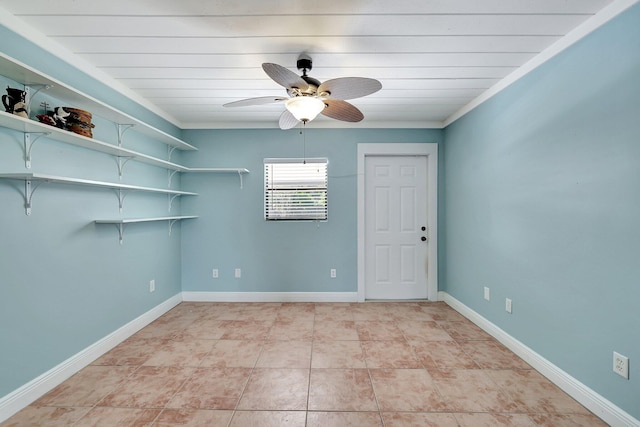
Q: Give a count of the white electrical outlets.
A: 7